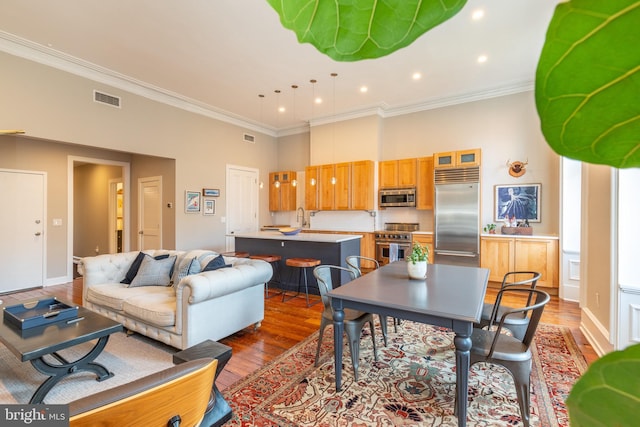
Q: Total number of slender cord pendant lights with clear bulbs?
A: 5